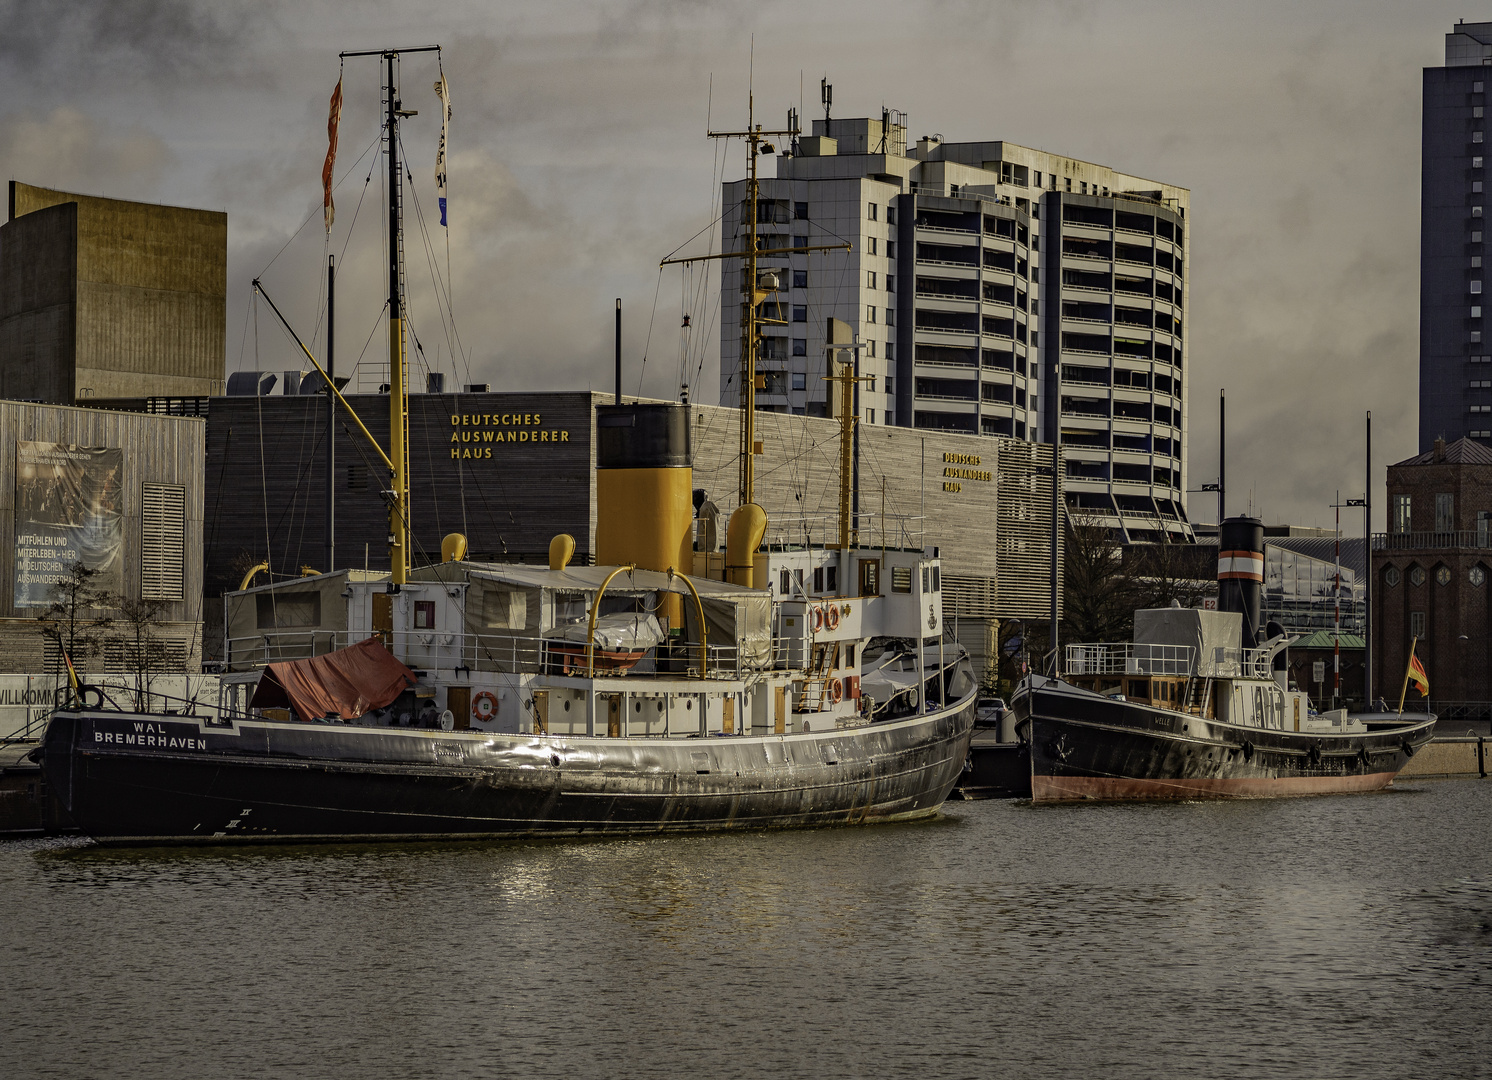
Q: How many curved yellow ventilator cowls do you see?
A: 3